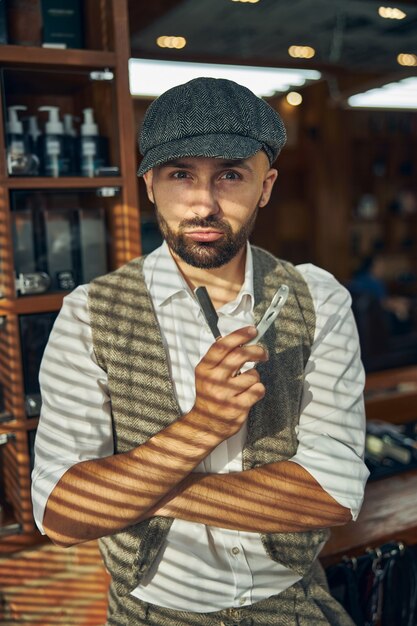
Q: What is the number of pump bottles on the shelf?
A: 5